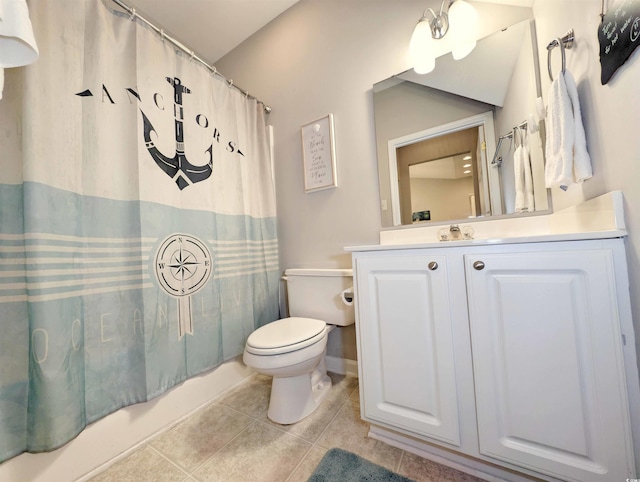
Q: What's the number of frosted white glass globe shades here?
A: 2